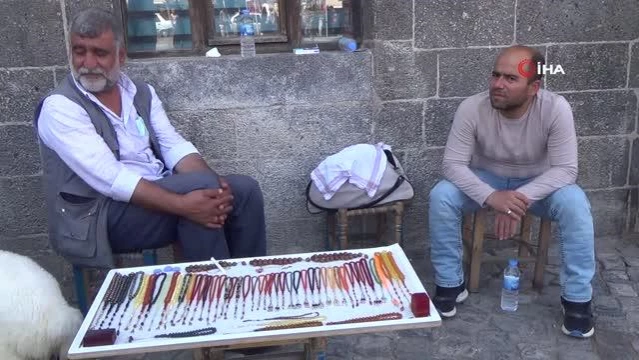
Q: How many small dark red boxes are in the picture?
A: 2